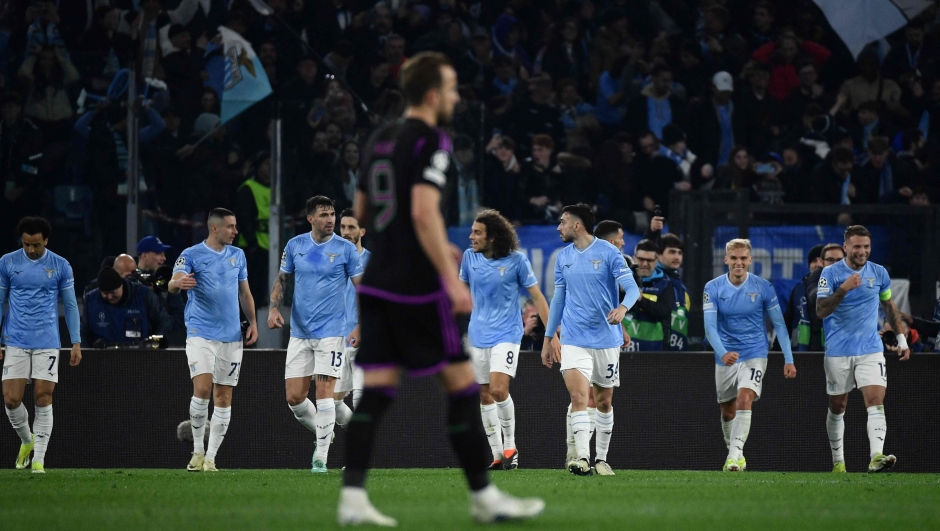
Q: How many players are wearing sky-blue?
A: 9